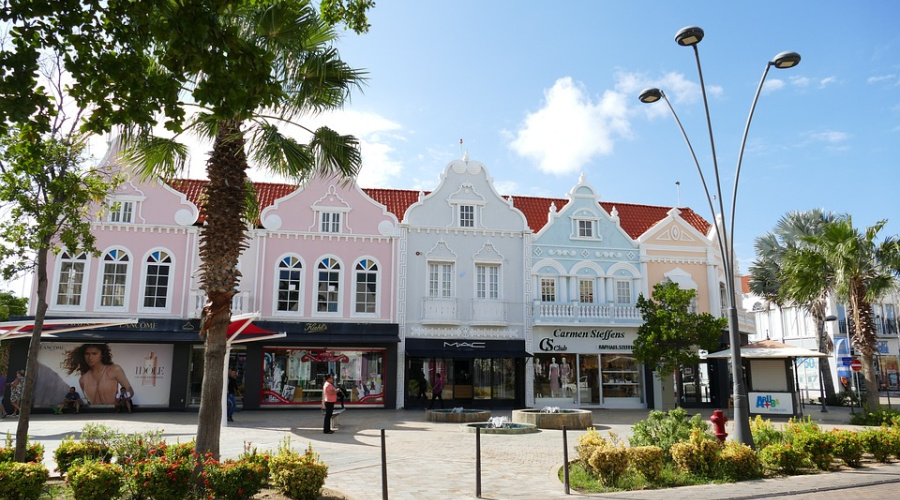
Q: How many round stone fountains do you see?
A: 3